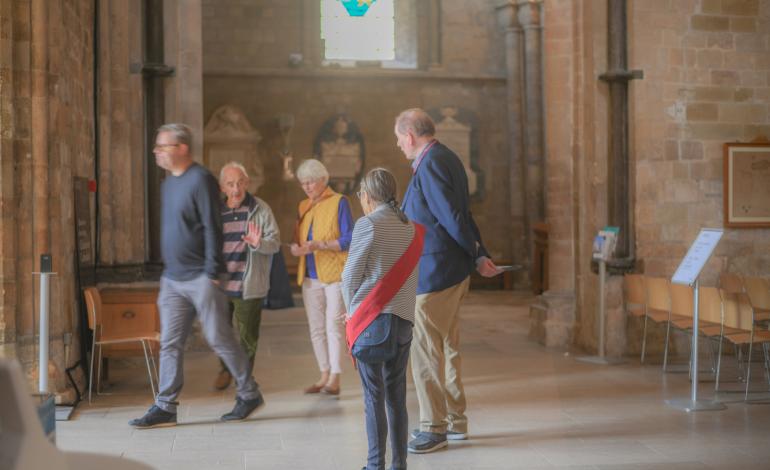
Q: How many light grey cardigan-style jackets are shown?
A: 1